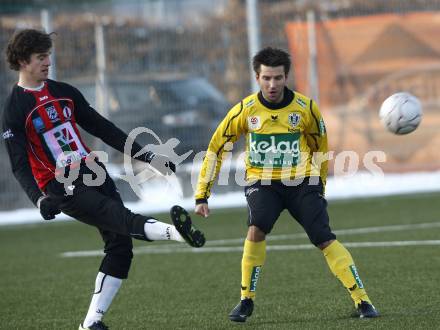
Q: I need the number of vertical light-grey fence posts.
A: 4